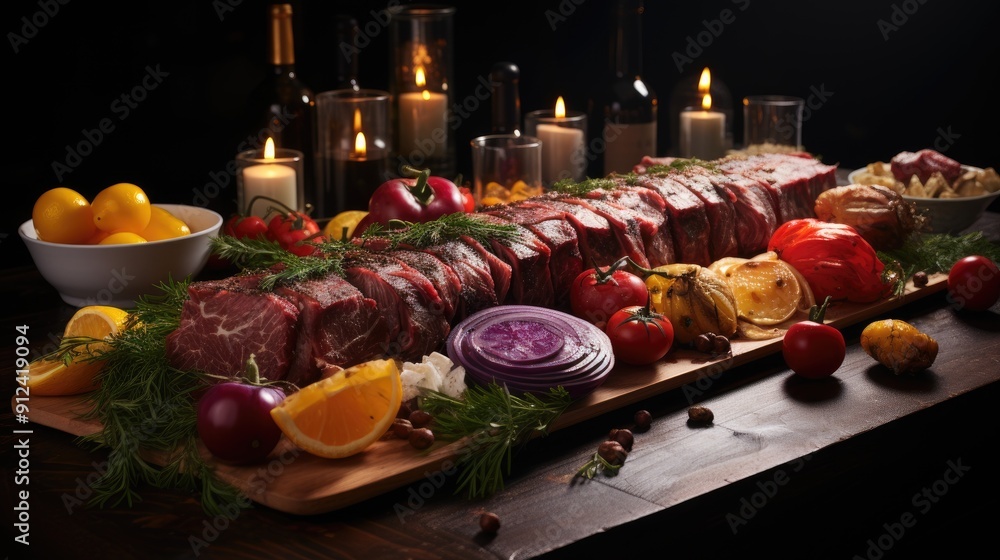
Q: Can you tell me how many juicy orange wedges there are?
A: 3